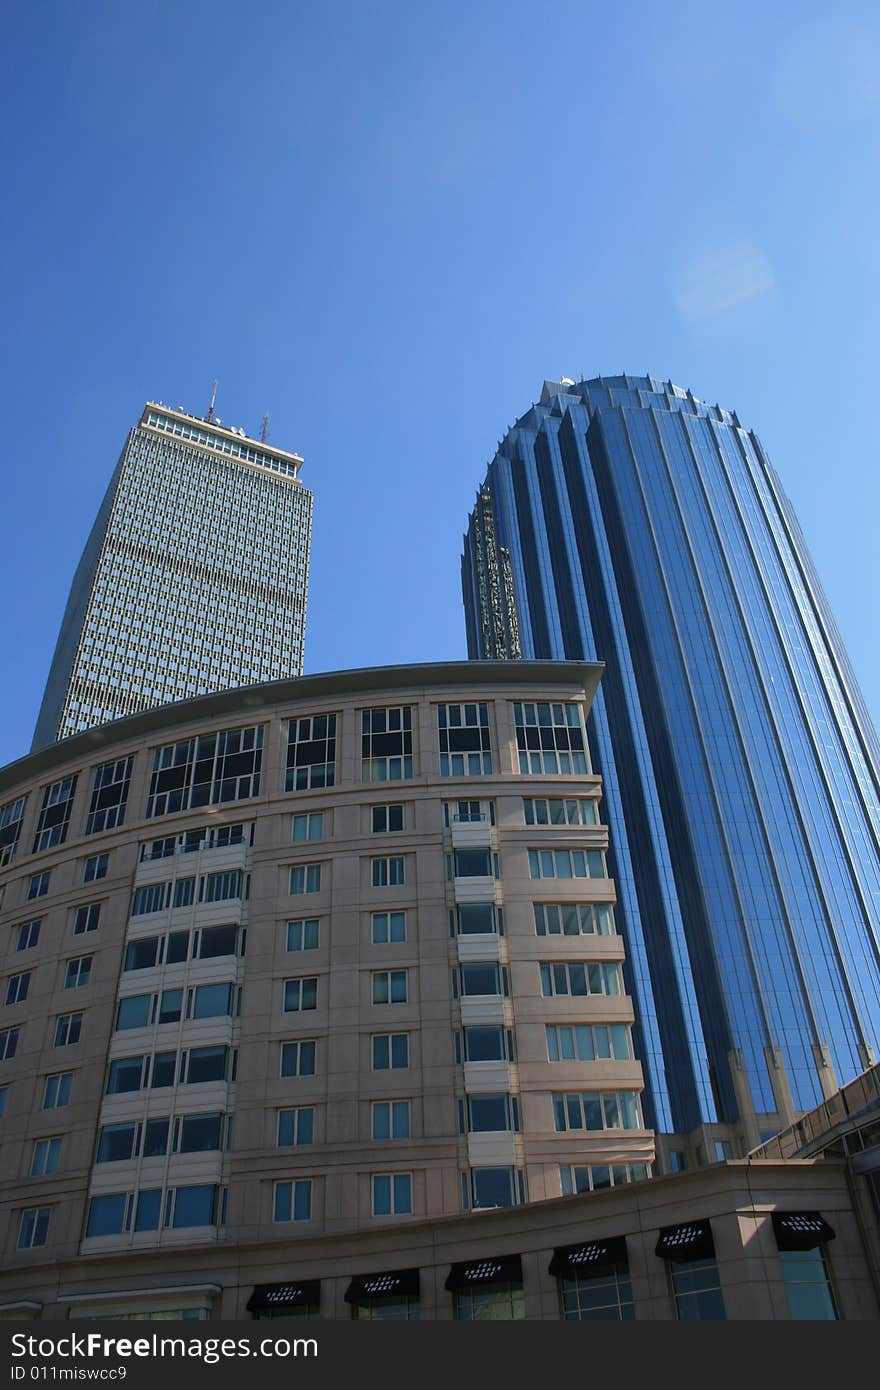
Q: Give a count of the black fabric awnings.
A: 6